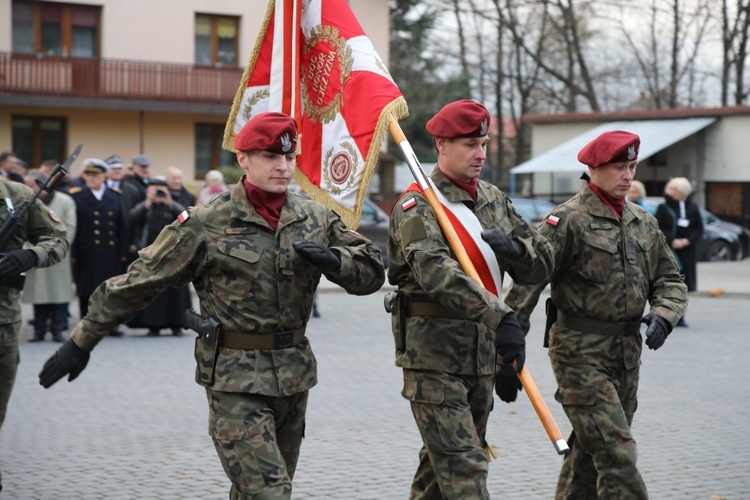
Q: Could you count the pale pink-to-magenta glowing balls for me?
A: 0